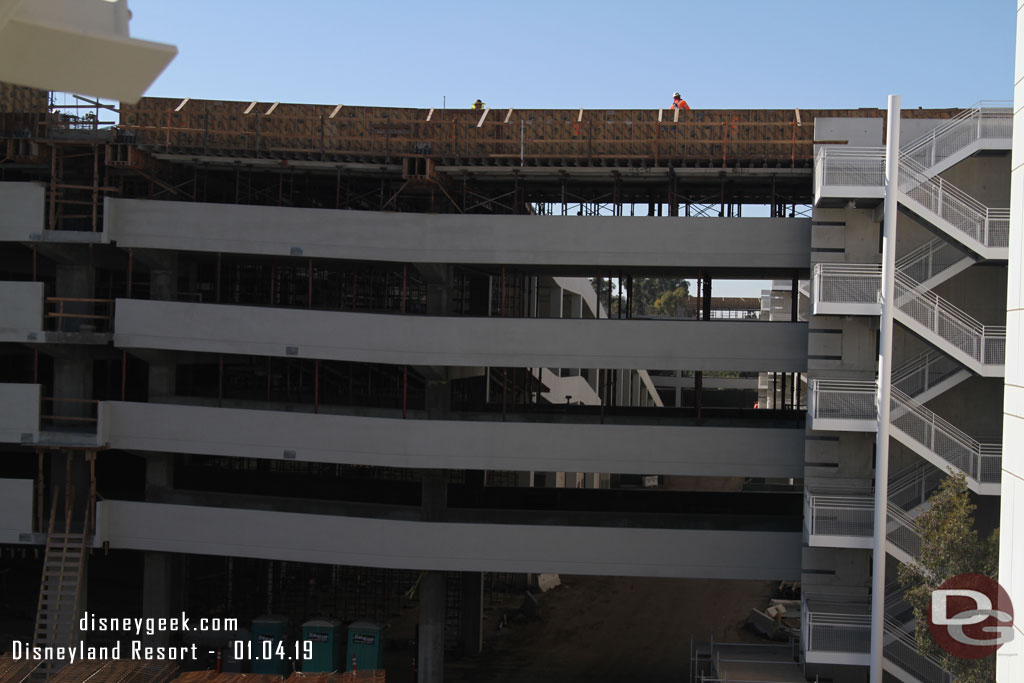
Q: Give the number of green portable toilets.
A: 3